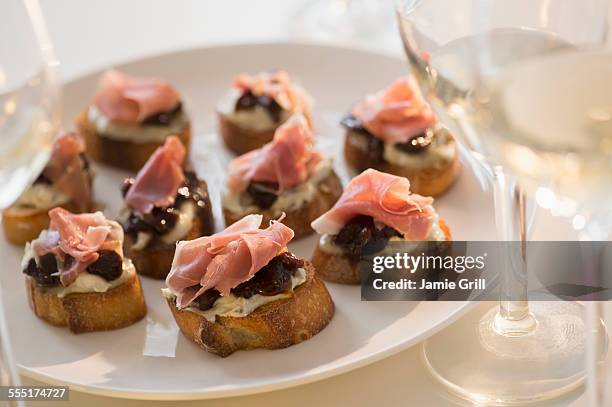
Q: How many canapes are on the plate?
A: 9